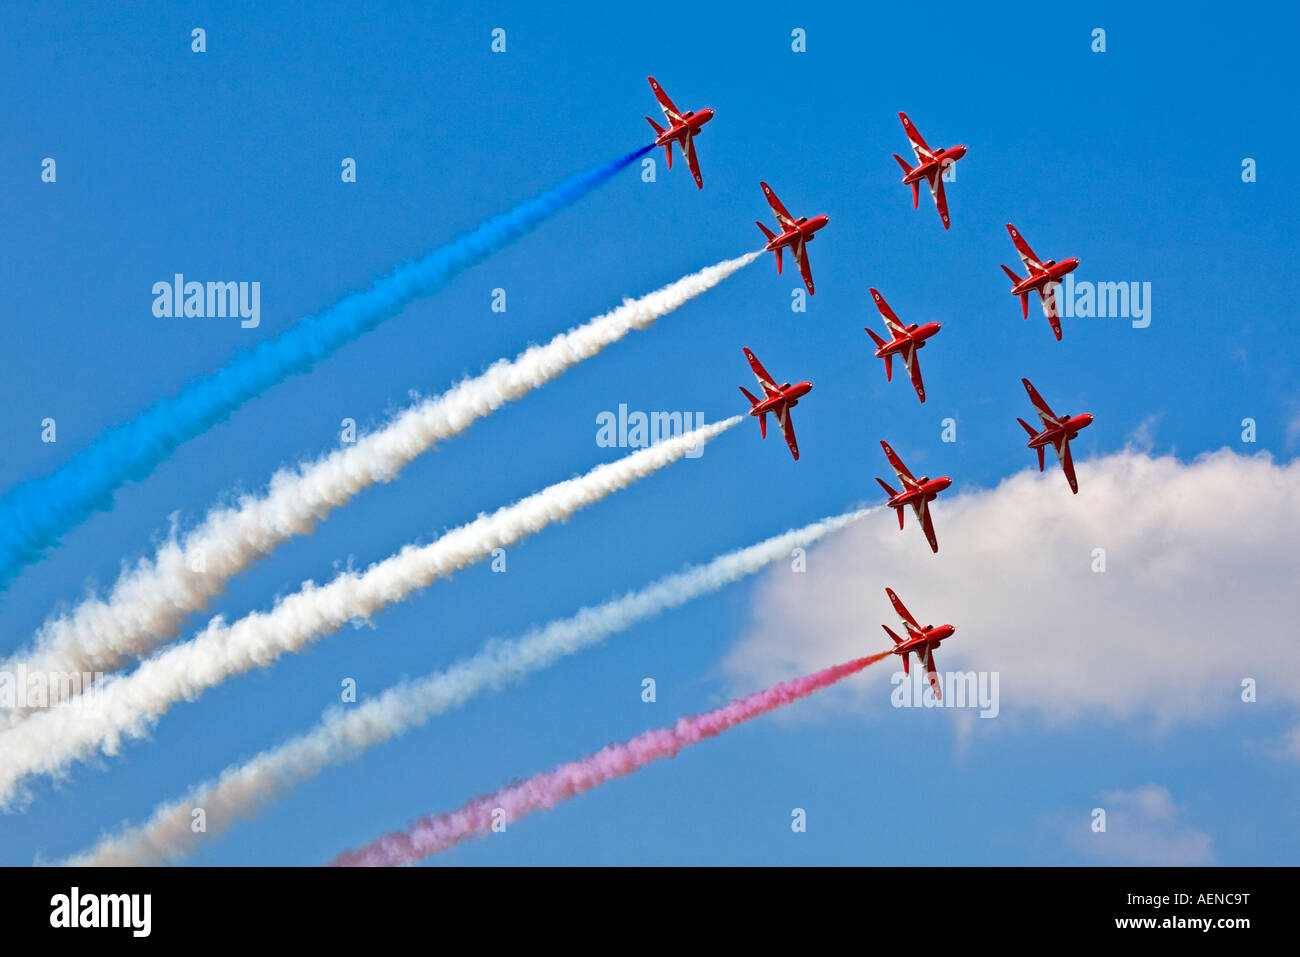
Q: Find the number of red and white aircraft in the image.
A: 9